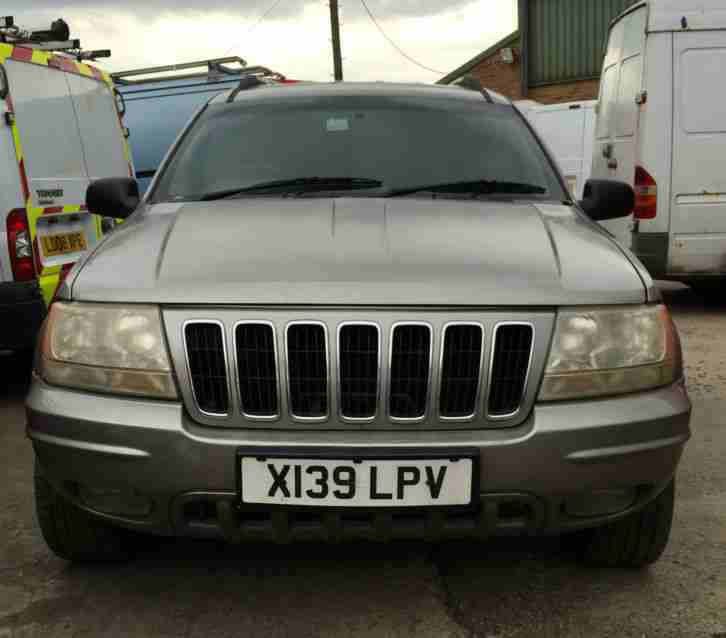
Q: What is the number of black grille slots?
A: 7